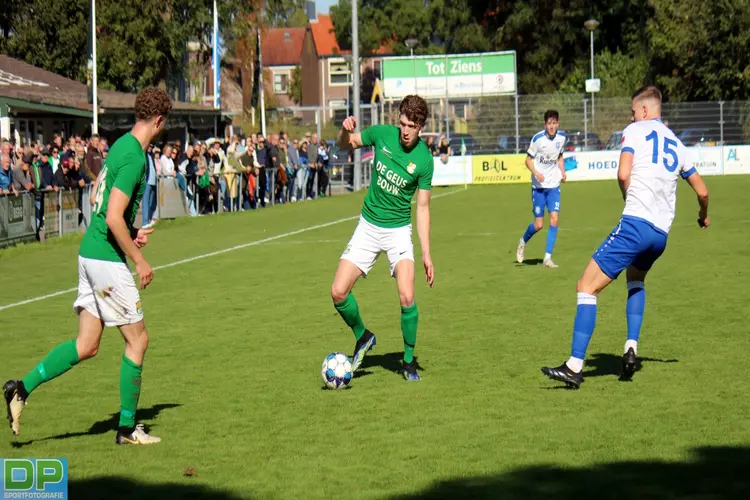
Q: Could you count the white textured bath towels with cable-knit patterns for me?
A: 0